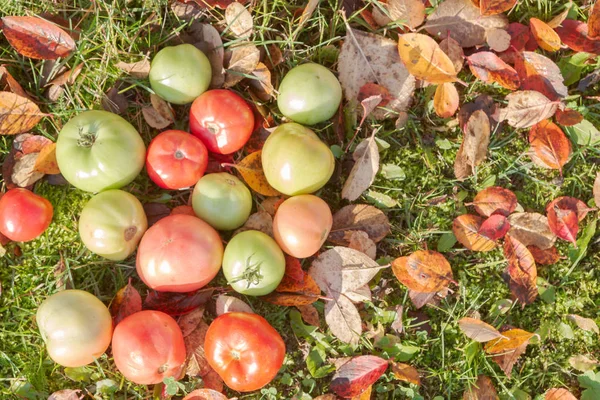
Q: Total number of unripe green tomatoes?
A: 8